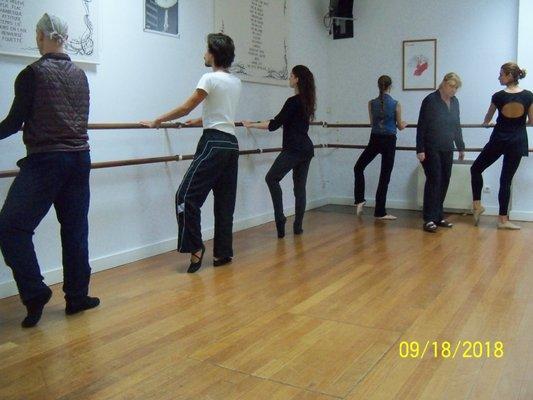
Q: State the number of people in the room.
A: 6